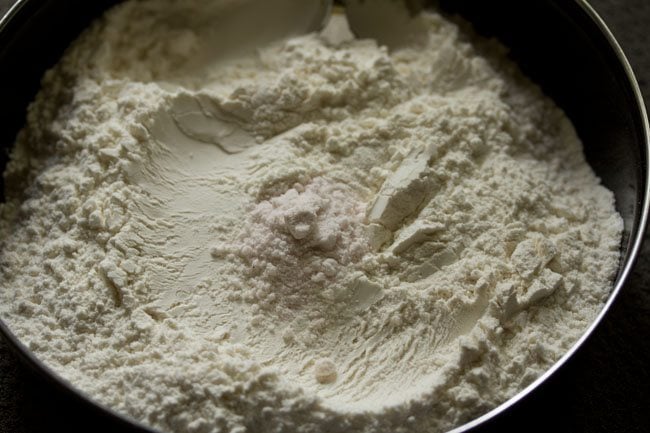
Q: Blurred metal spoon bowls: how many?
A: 2